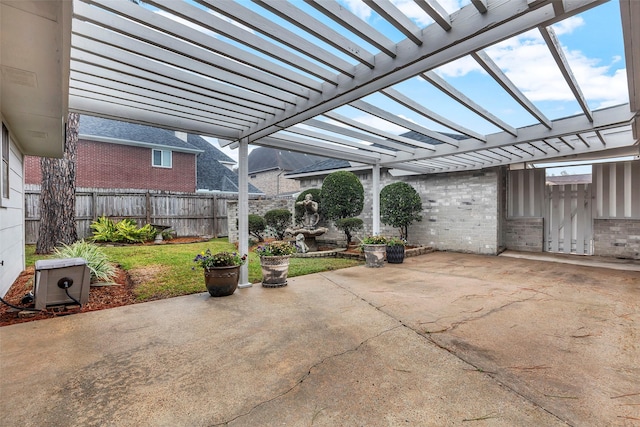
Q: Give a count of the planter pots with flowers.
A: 4